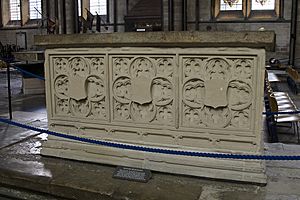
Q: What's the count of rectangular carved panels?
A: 3